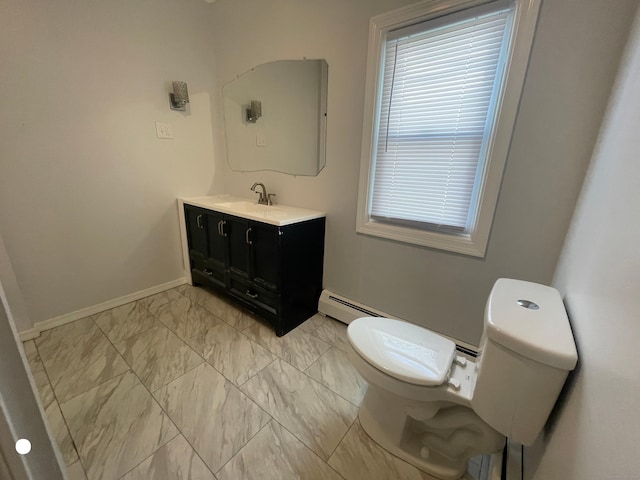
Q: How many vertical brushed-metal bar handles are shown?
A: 4